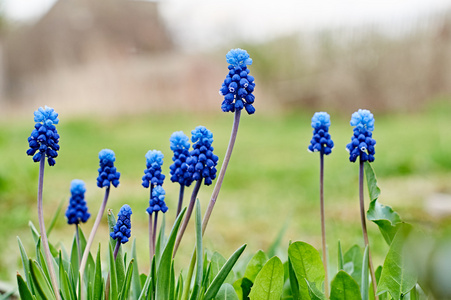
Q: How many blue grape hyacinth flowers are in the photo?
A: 11